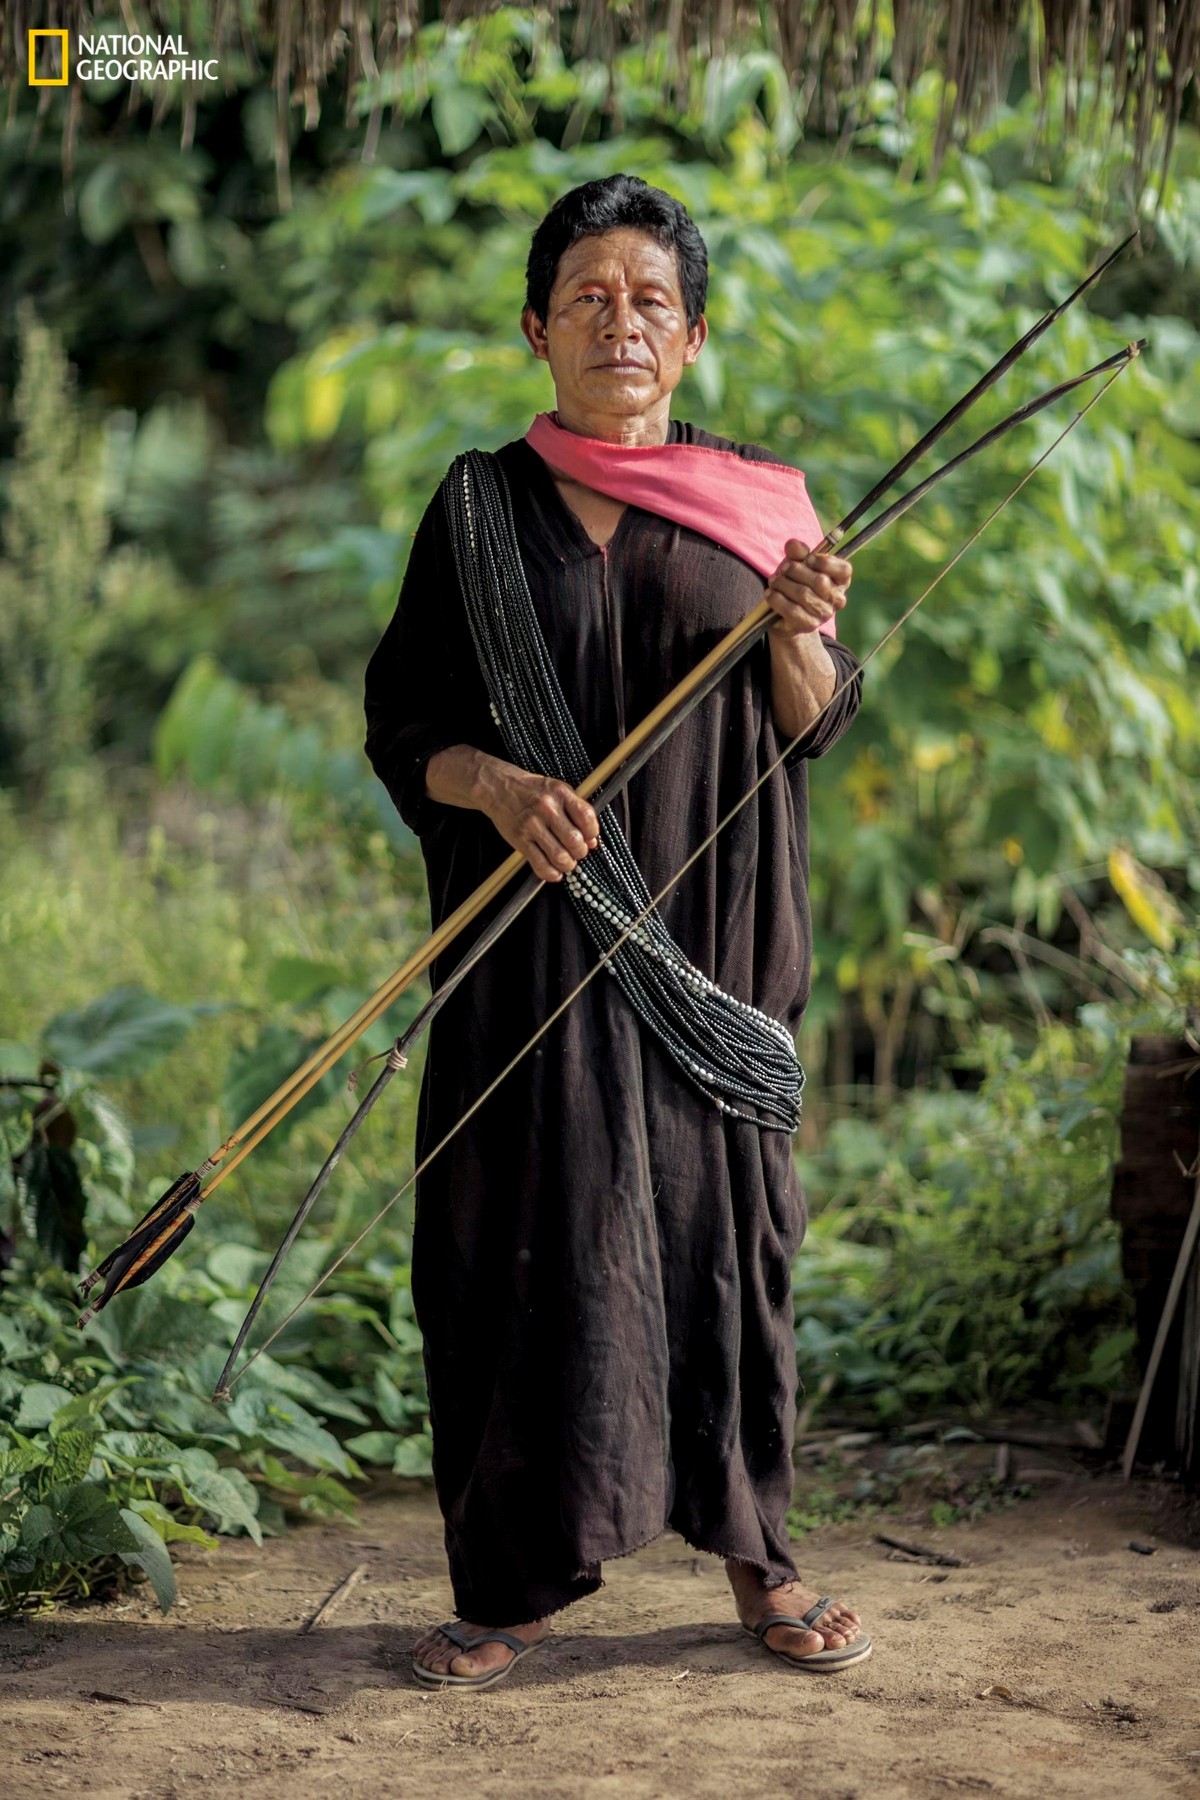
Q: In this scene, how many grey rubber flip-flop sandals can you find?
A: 2